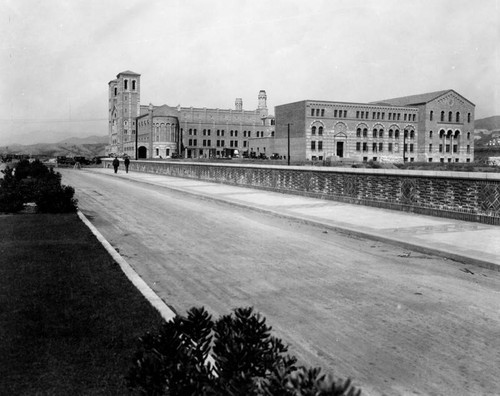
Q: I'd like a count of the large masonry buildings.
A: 2